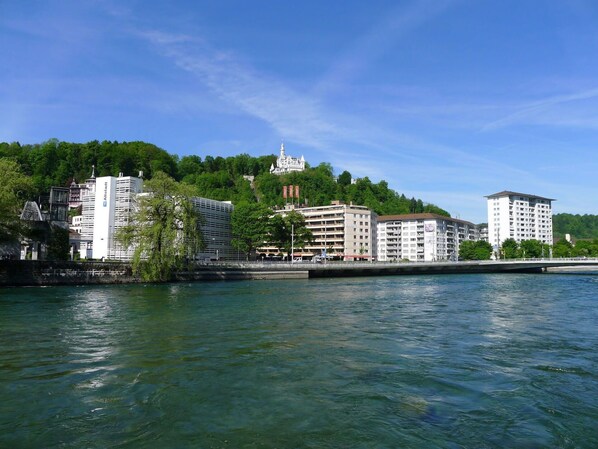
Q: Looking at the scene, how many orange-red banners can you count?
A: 3